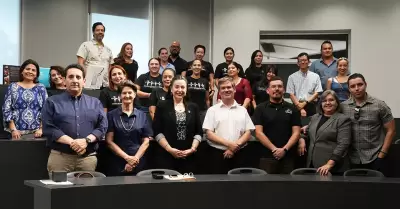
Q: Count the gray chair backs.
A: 5